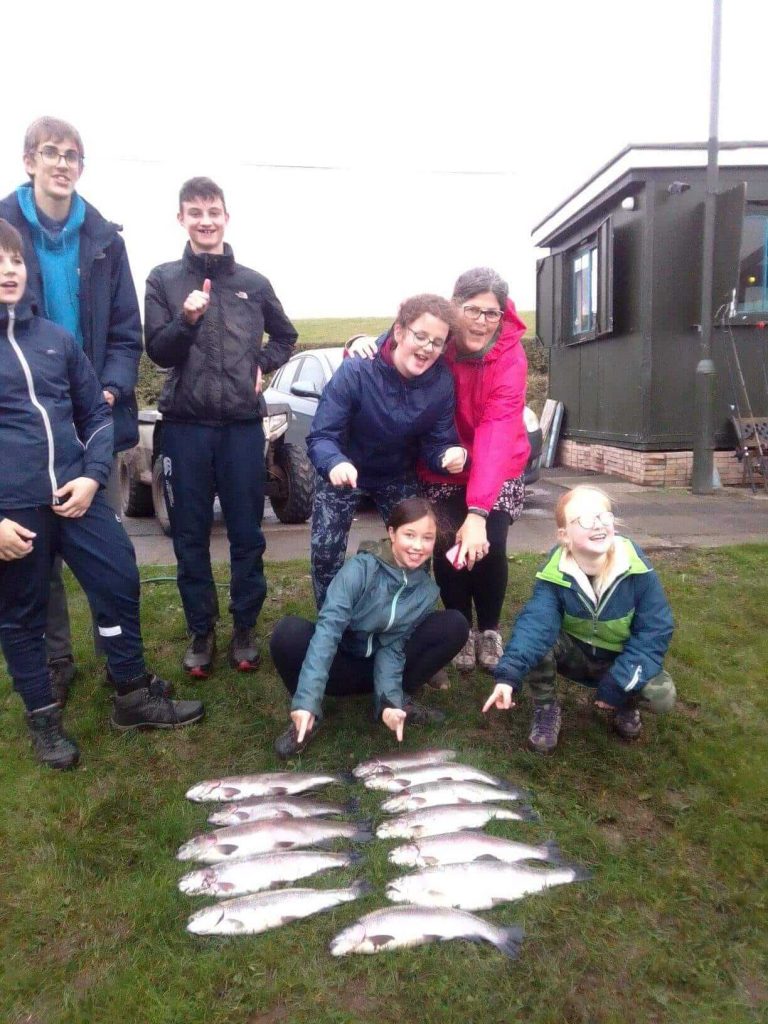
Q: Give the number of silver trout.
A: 12